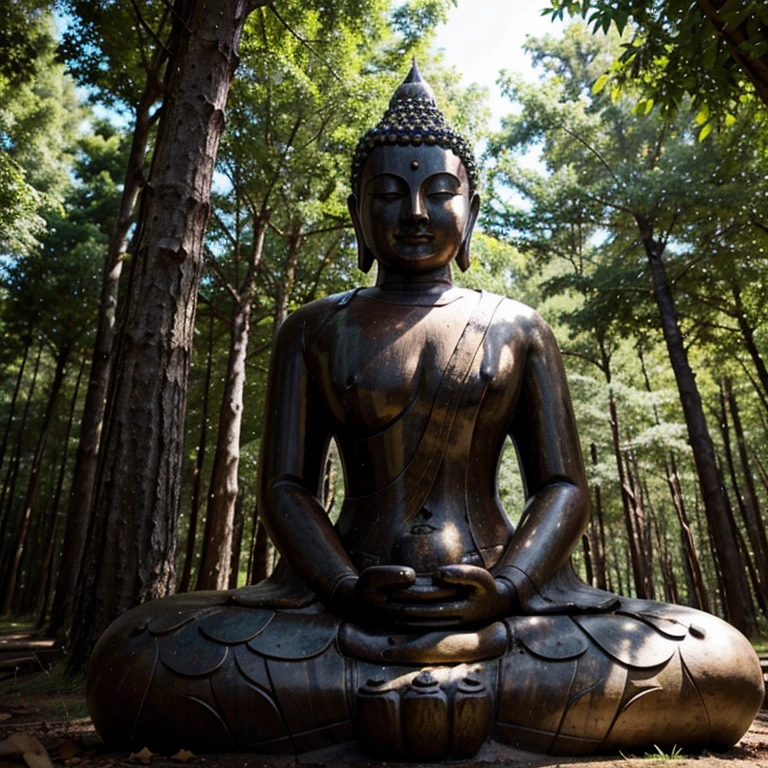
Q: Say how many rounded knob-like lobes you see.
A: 3